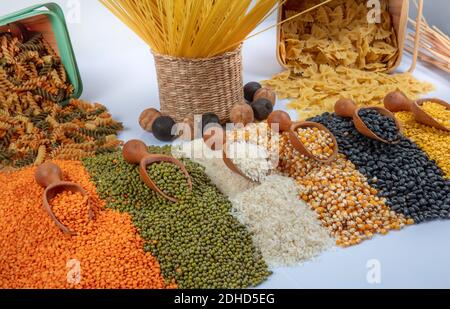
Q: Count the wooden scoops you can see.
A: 6